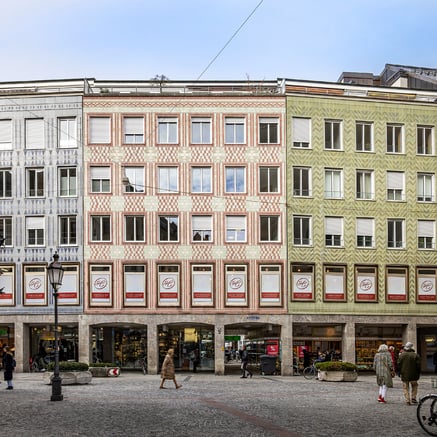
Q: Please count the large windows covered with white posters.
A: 14